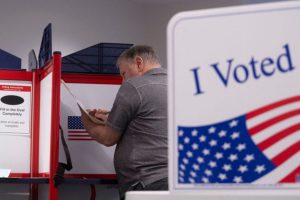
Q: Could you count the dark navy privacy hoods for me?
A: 3